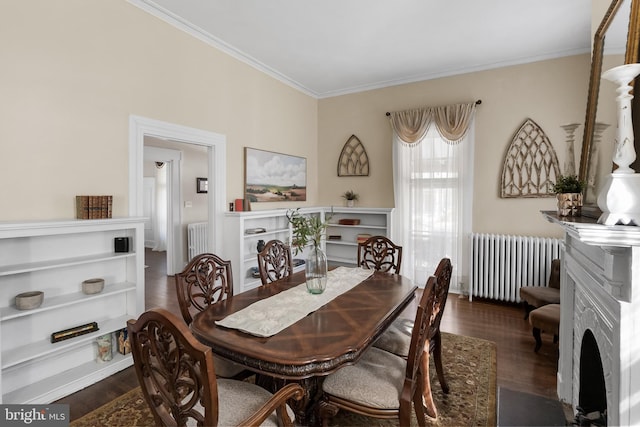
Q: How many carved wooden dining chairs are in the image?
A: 6